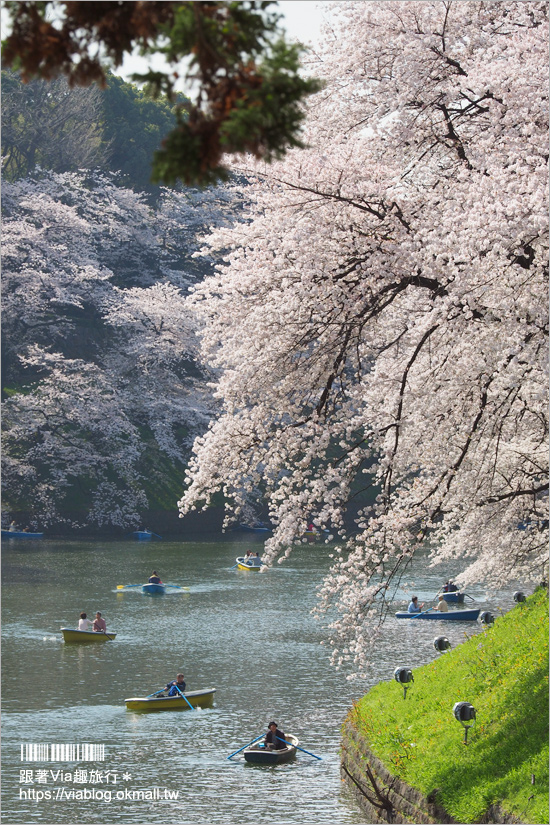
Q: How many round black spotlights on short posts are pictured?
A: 5